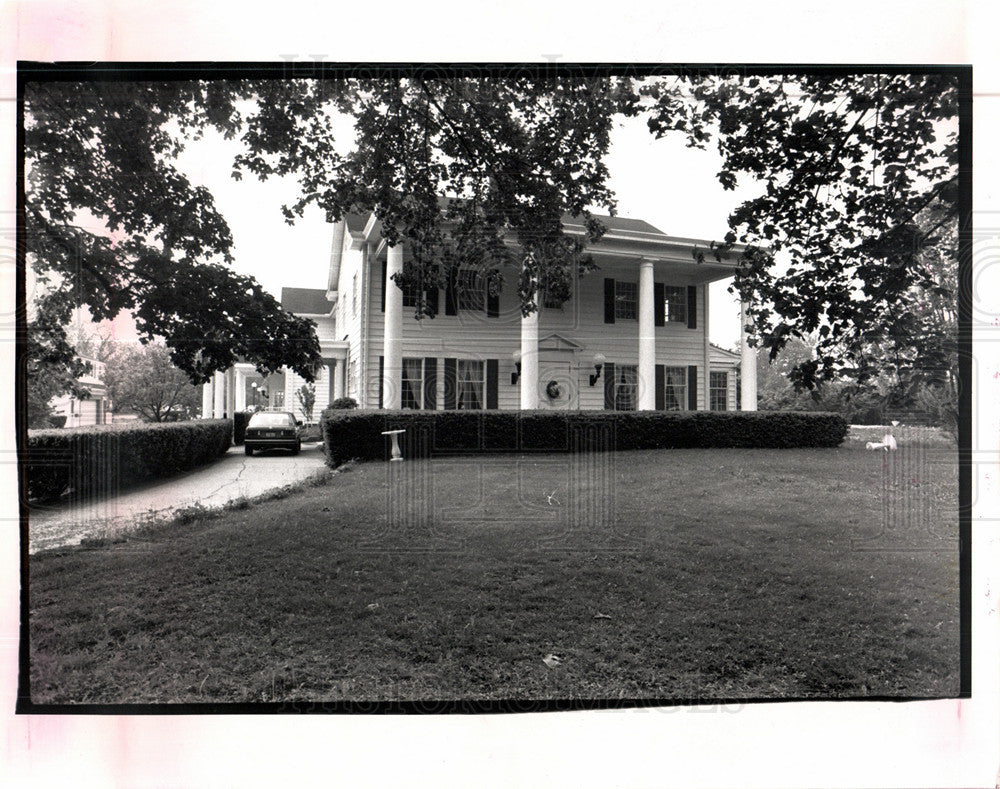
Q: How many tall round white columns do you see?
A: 4